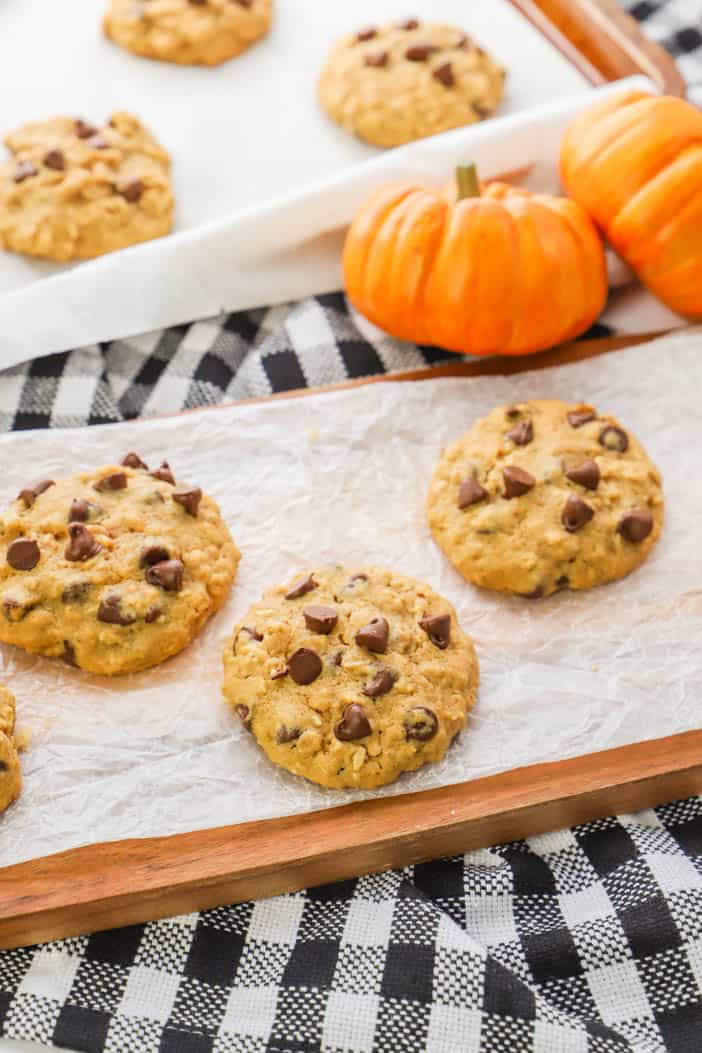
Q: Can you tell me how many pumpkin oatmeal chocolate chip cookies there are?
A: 7